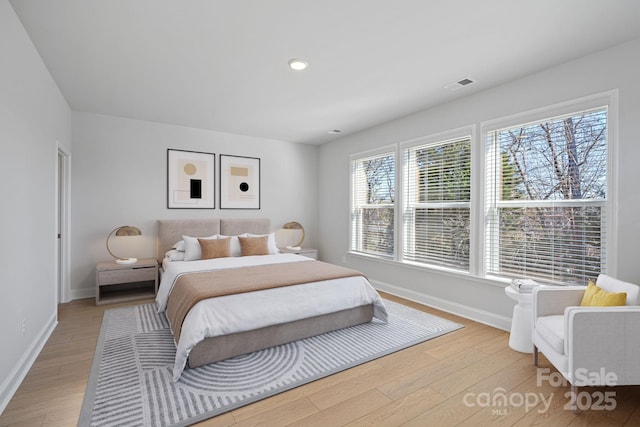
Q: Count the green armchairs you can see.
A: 0